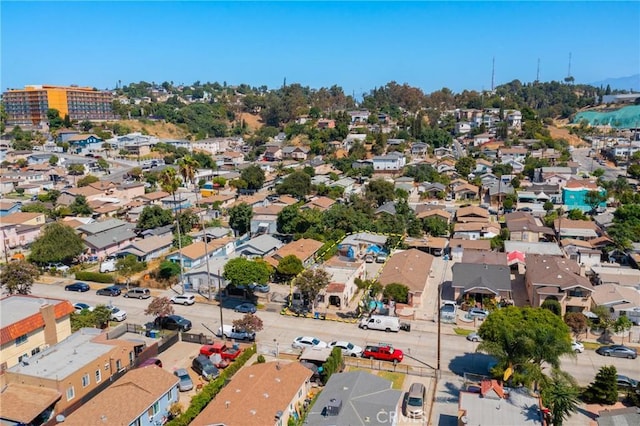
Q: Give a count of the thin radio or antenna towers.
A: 3